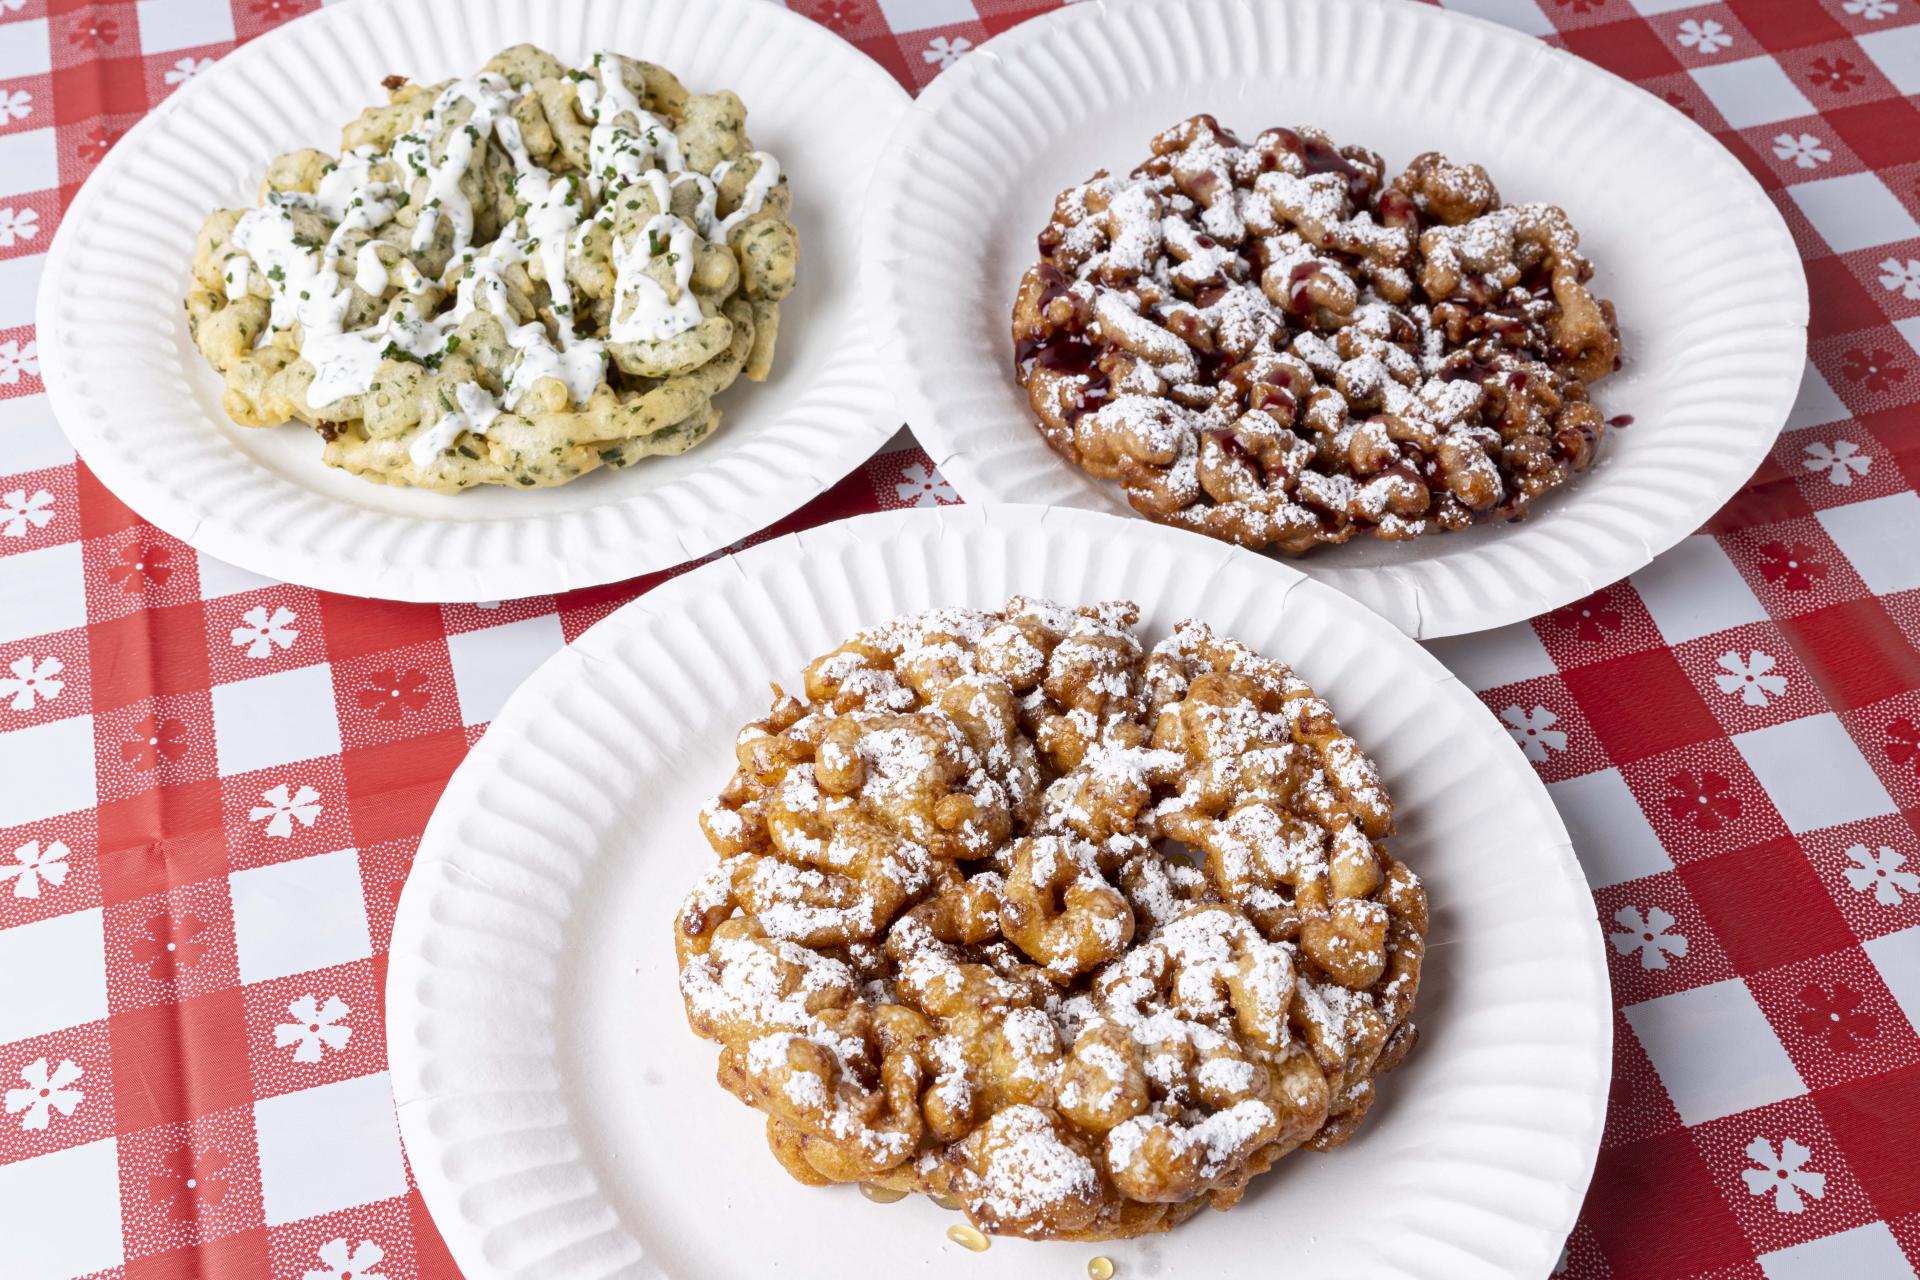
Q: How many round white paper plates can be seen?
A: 3